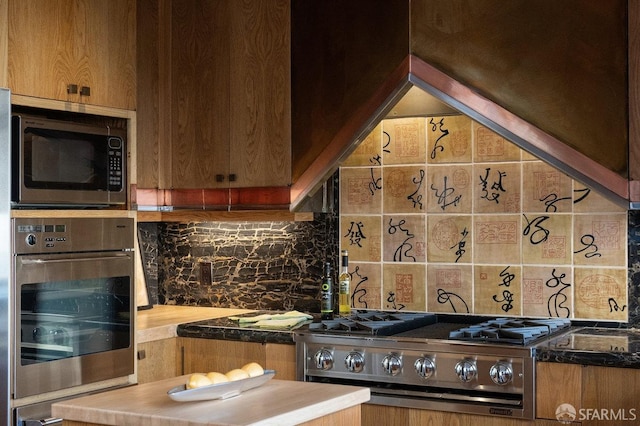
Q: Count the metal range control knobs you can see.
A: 6